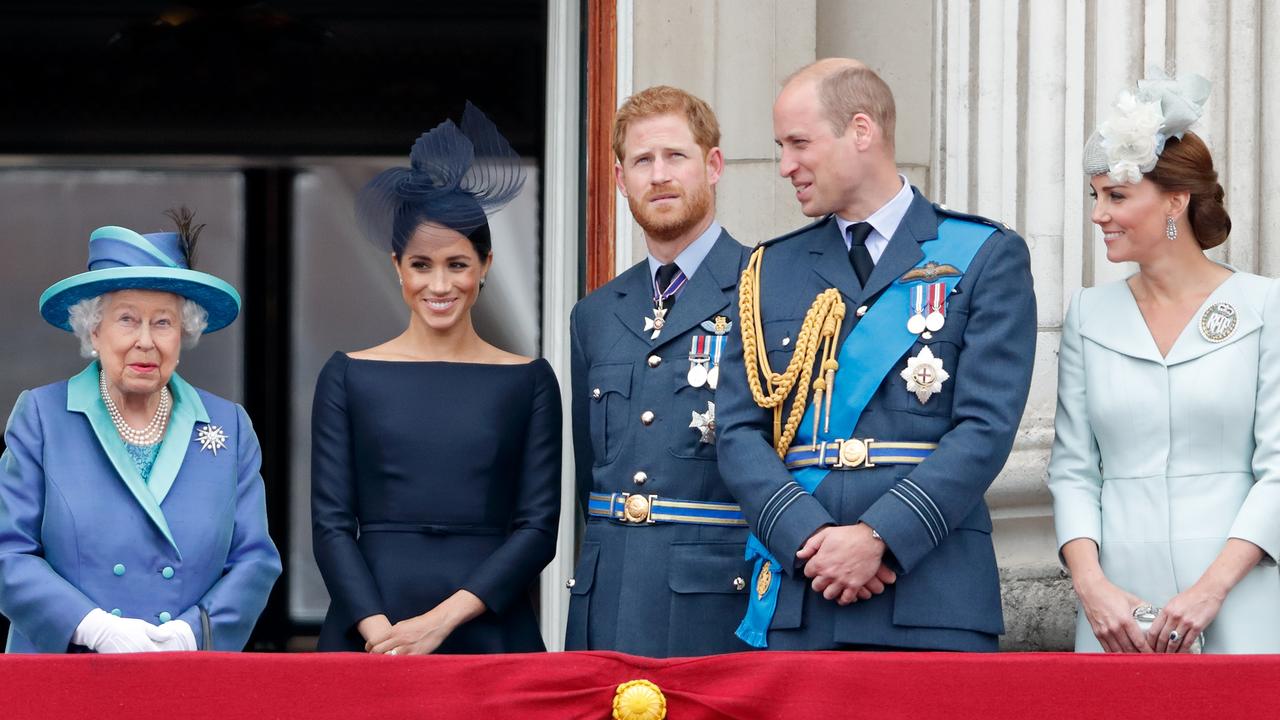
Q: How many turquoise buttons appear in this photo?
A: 4